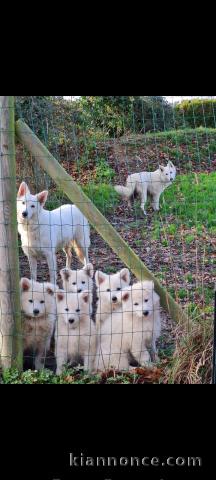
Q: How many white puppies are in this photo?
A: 5